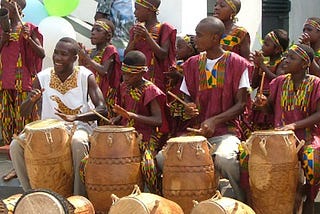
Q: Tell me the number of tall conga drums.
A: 4